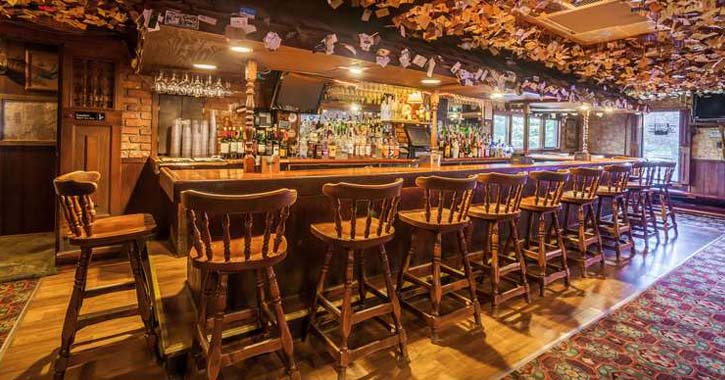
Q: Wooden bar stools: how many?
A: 10